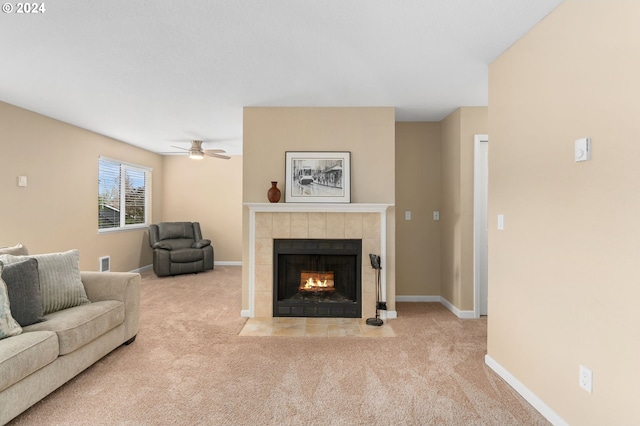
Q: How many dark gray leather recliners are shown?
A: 1